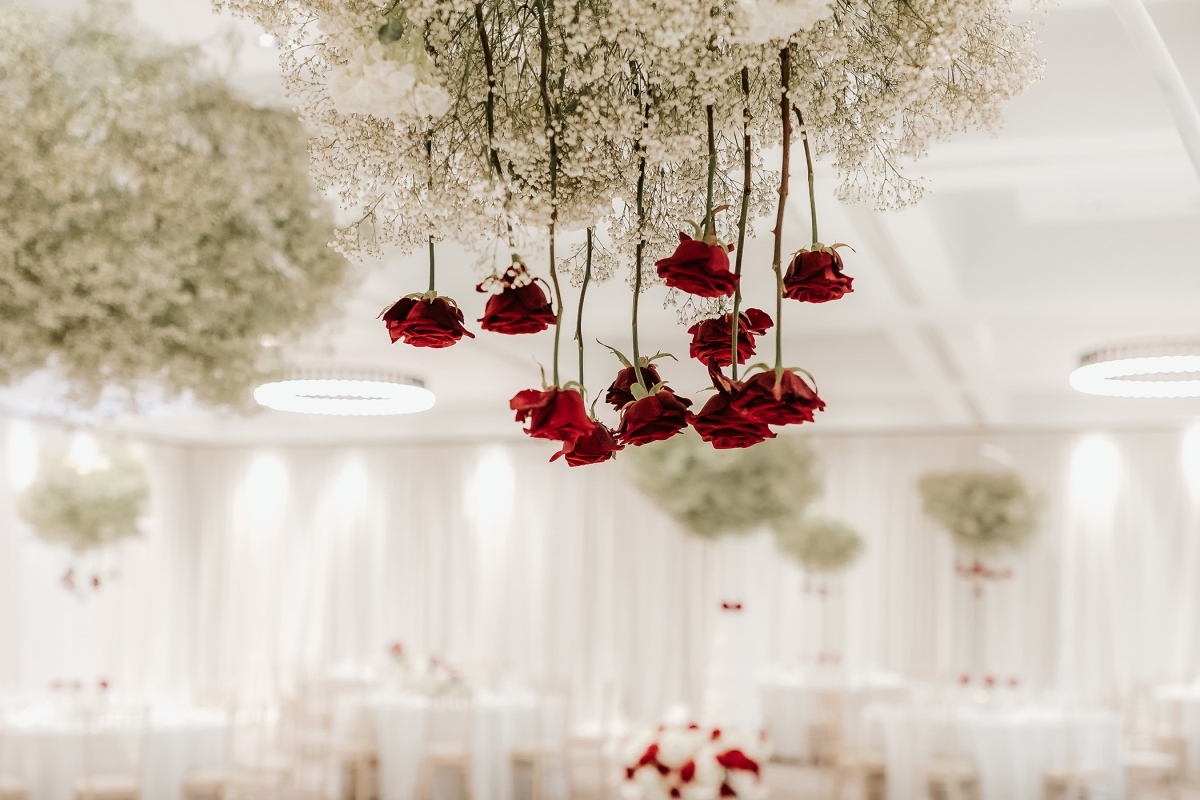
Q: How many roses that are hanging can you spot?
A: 11